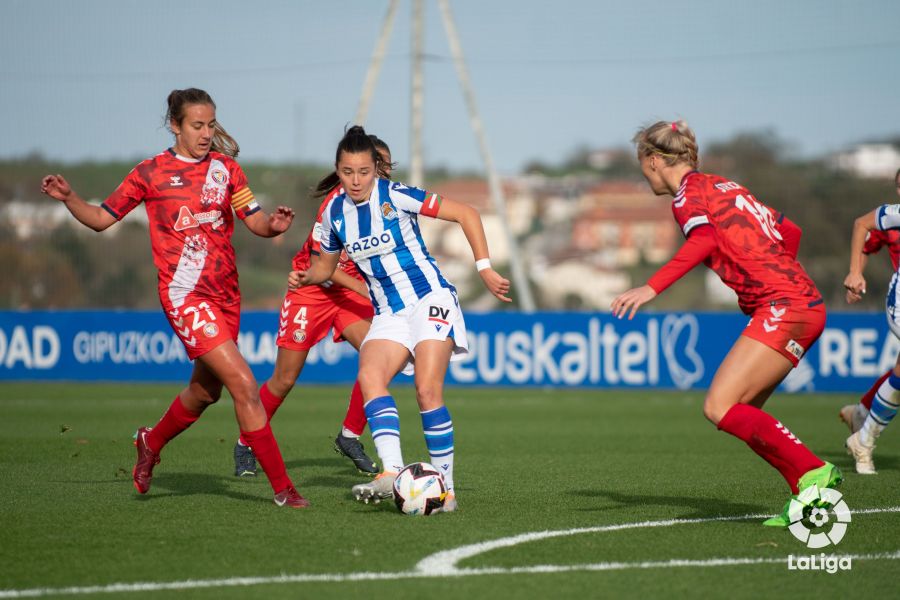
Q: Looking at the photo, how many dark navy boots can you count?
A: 2